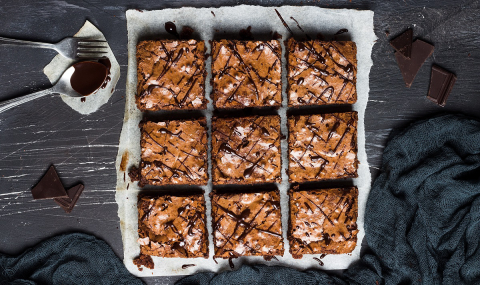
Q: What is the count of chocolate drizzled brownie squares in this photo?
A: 9